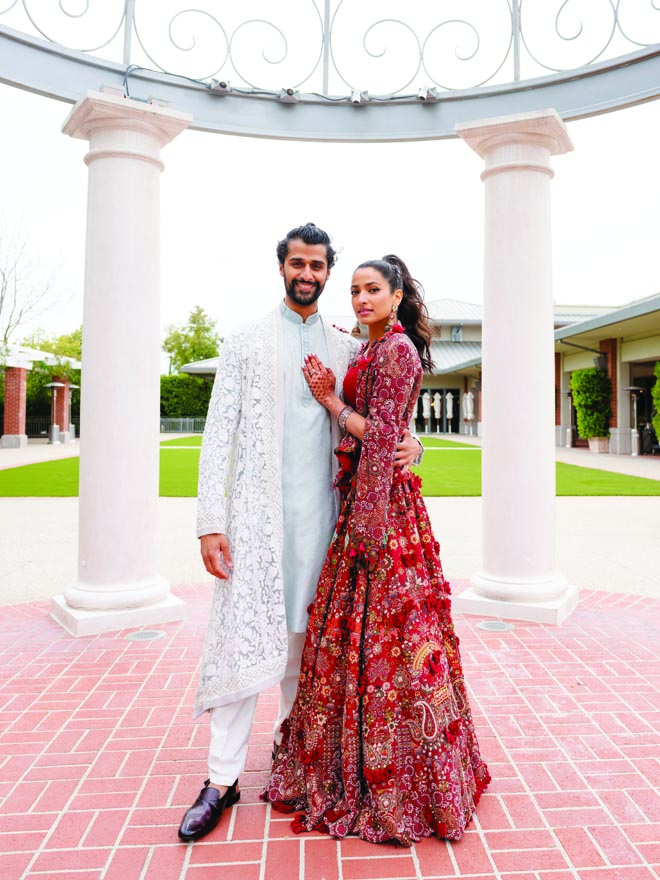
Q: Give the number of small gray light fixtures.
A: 4